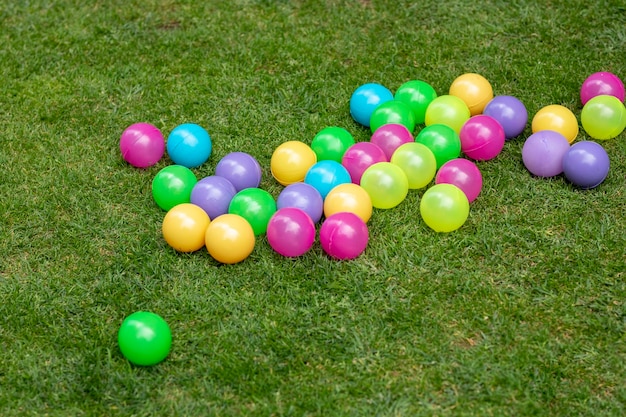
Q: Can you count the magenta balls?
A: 8